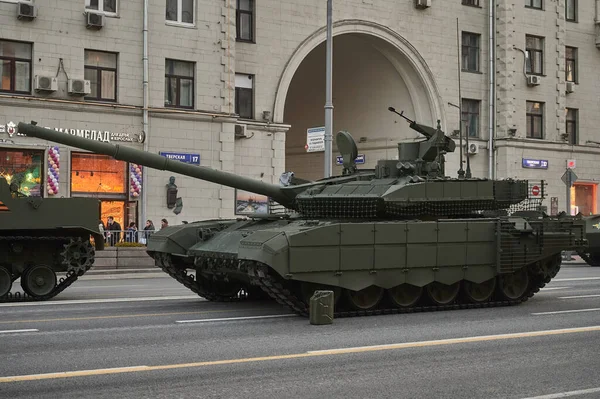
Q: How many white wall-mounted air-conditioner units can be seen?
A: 9